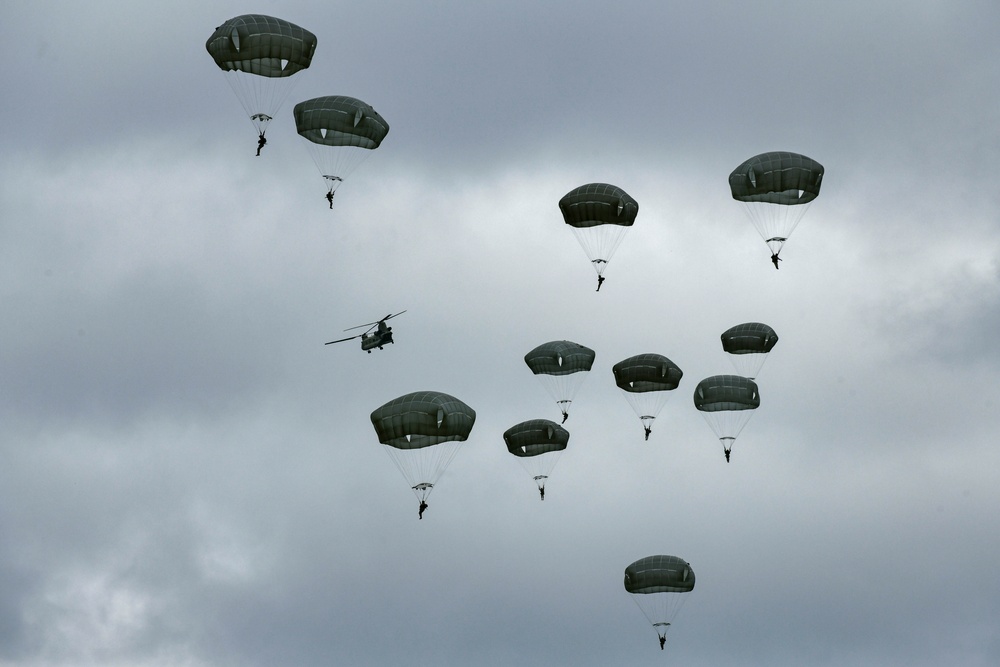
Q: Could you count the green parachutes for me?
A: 11